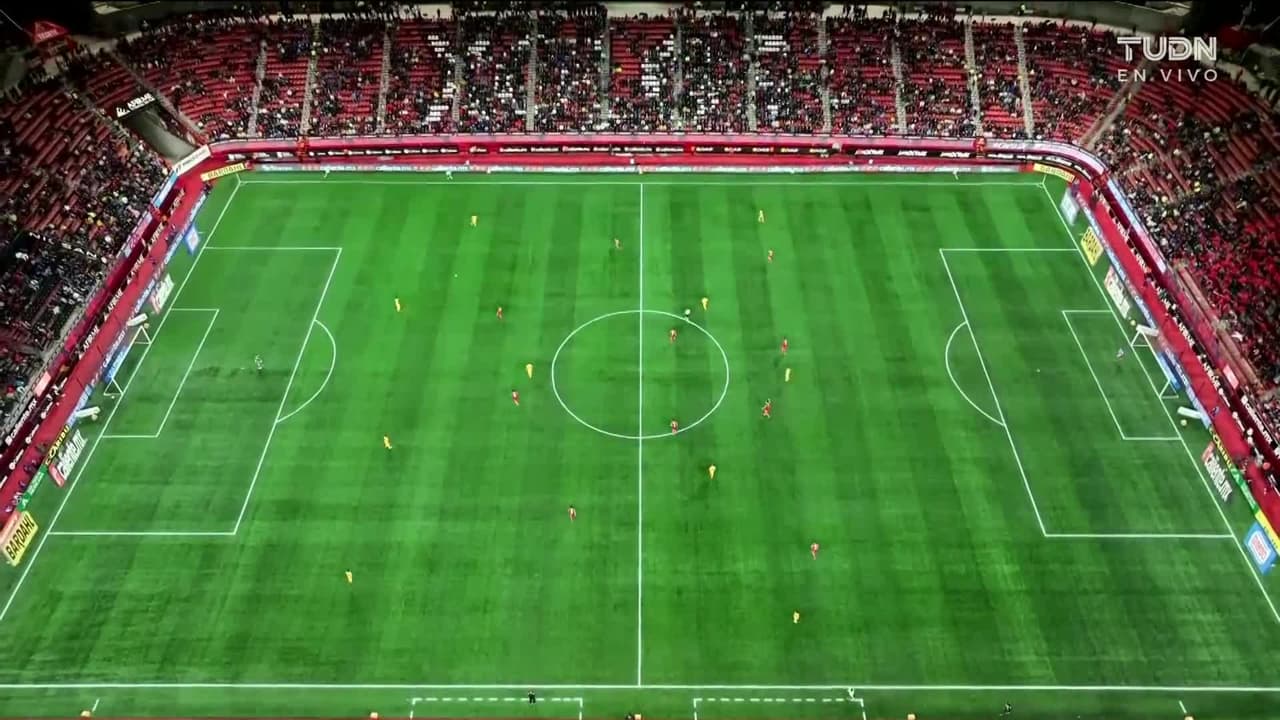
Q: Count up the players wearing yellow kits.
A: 10